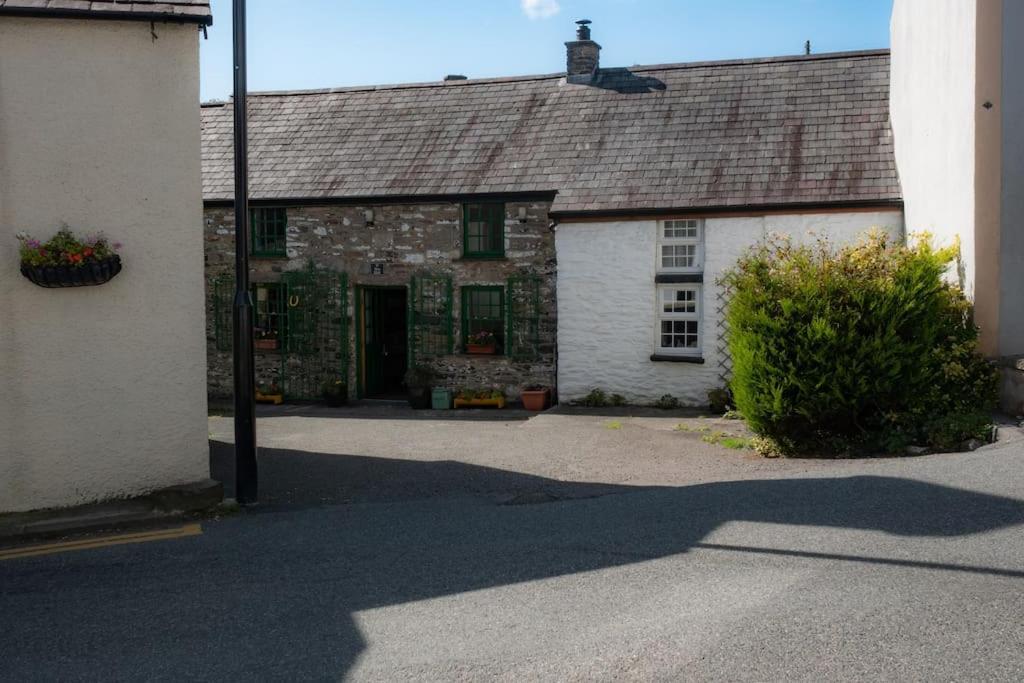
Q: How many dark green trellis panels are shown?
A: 4